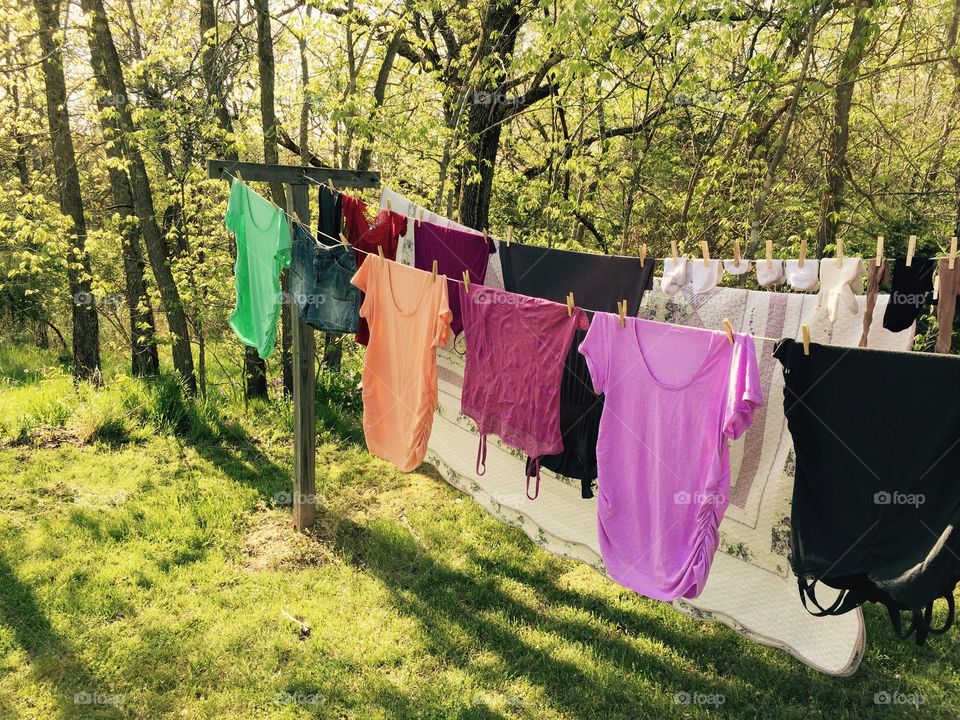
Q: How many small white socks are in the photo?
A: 5